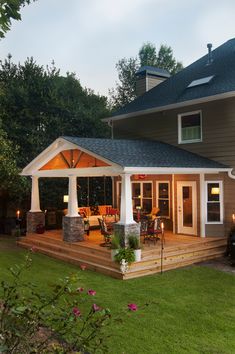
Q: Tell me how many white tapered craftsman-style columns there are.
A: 3